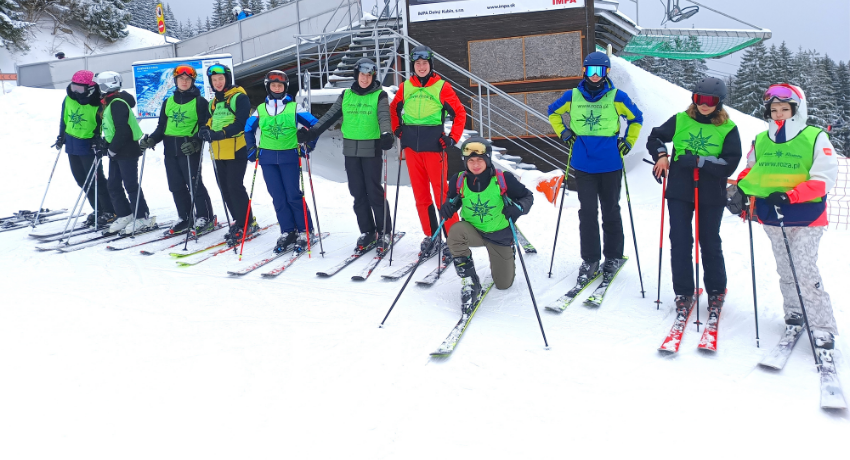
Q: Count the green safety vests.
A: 11